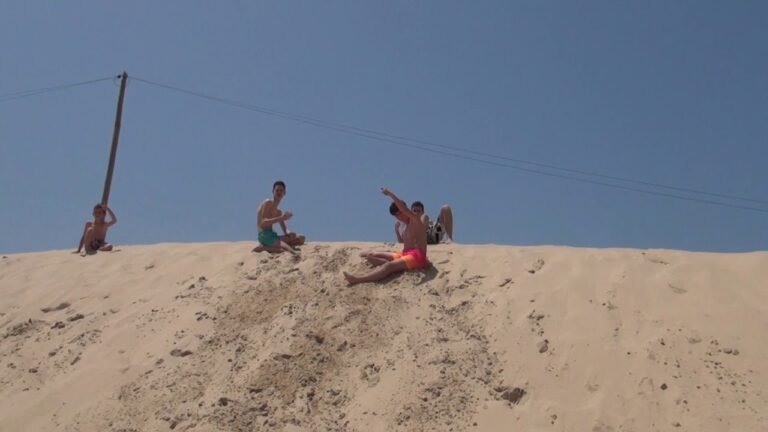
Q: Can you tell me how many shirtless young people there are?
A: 4